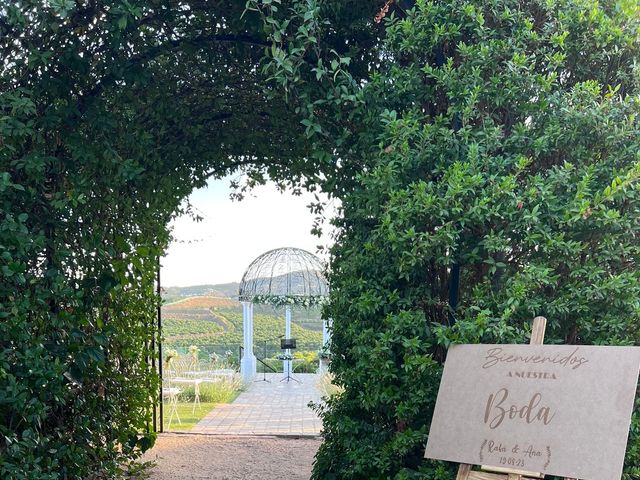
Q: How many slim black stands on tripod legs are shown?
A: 2